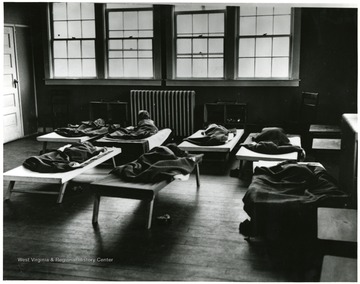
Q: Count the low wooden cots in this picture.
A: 7